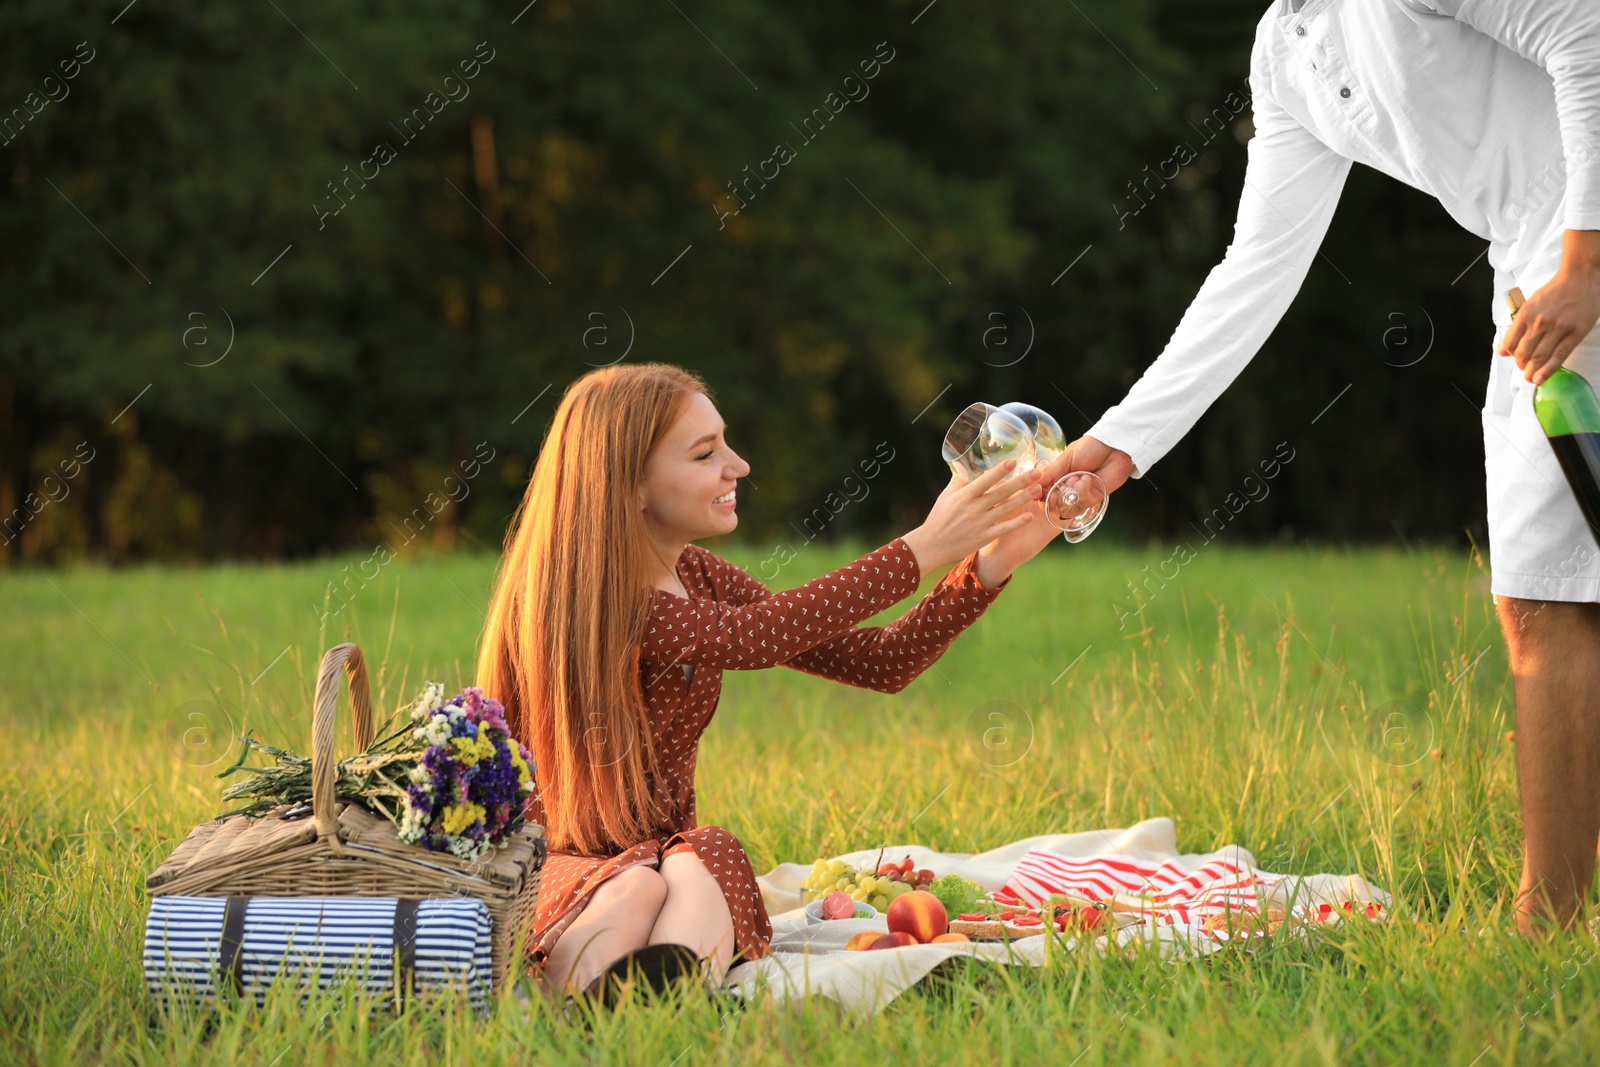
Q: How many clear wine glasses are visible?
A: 2